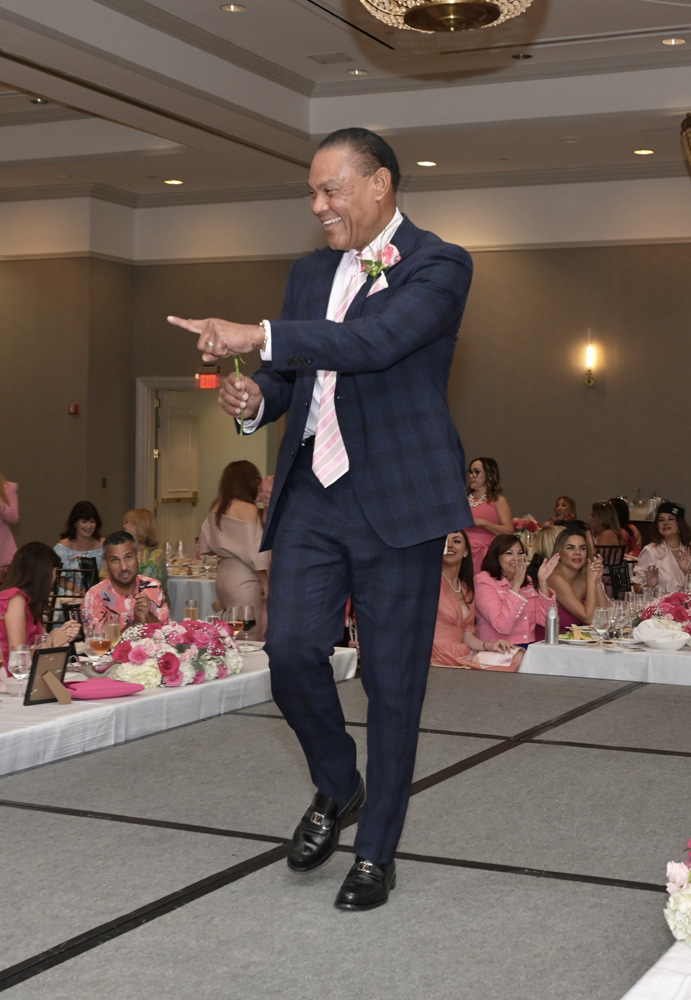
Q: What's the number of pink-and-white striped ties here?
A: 1